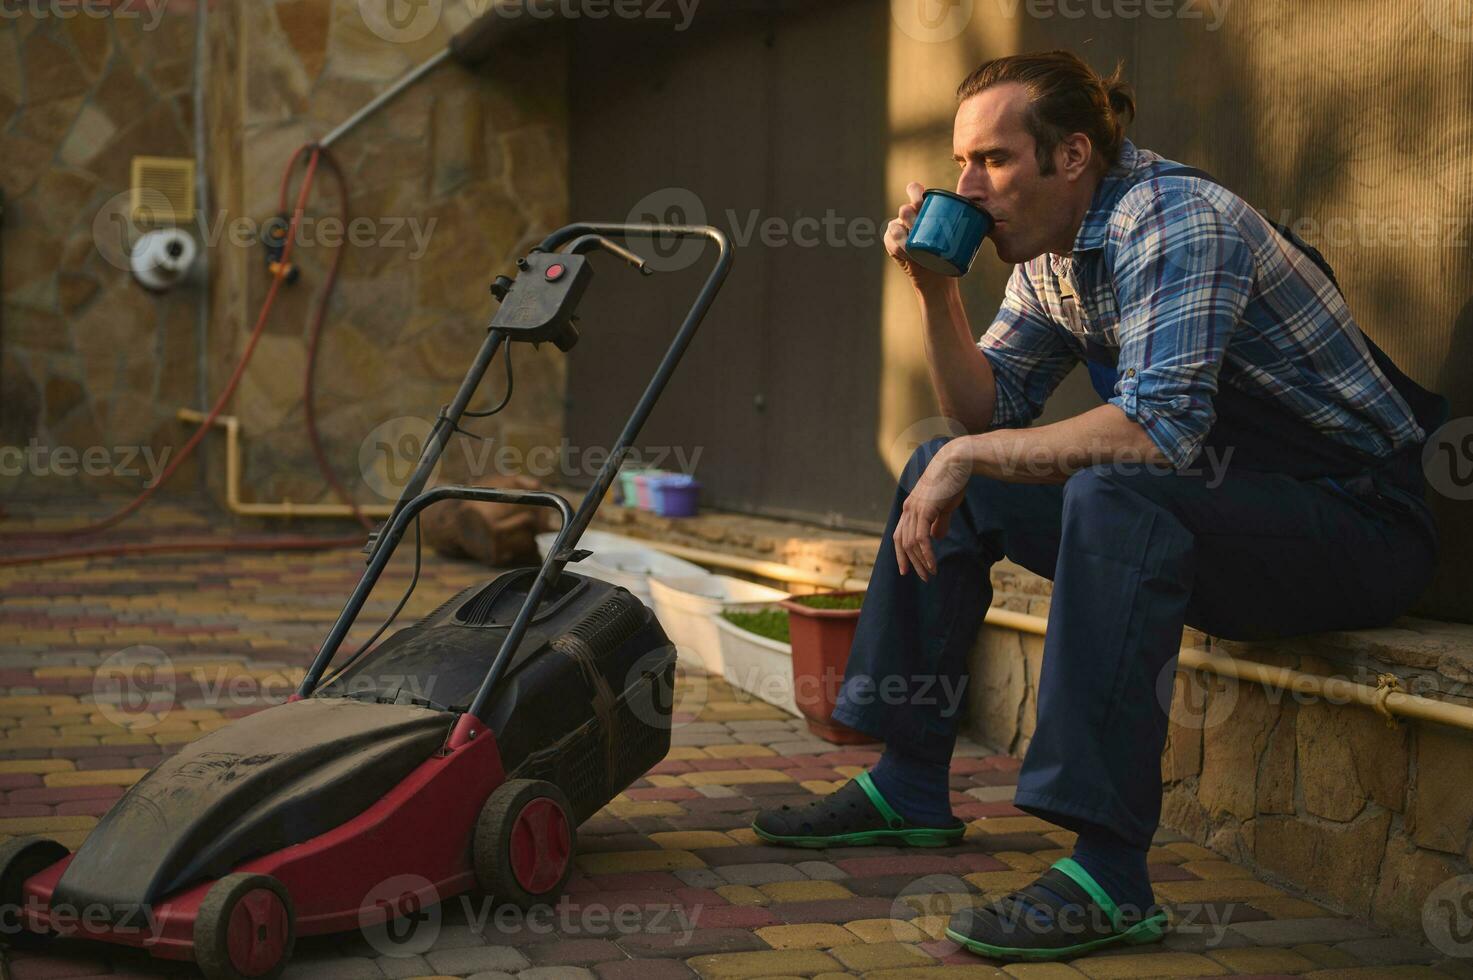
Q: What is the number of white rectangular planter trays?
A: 3